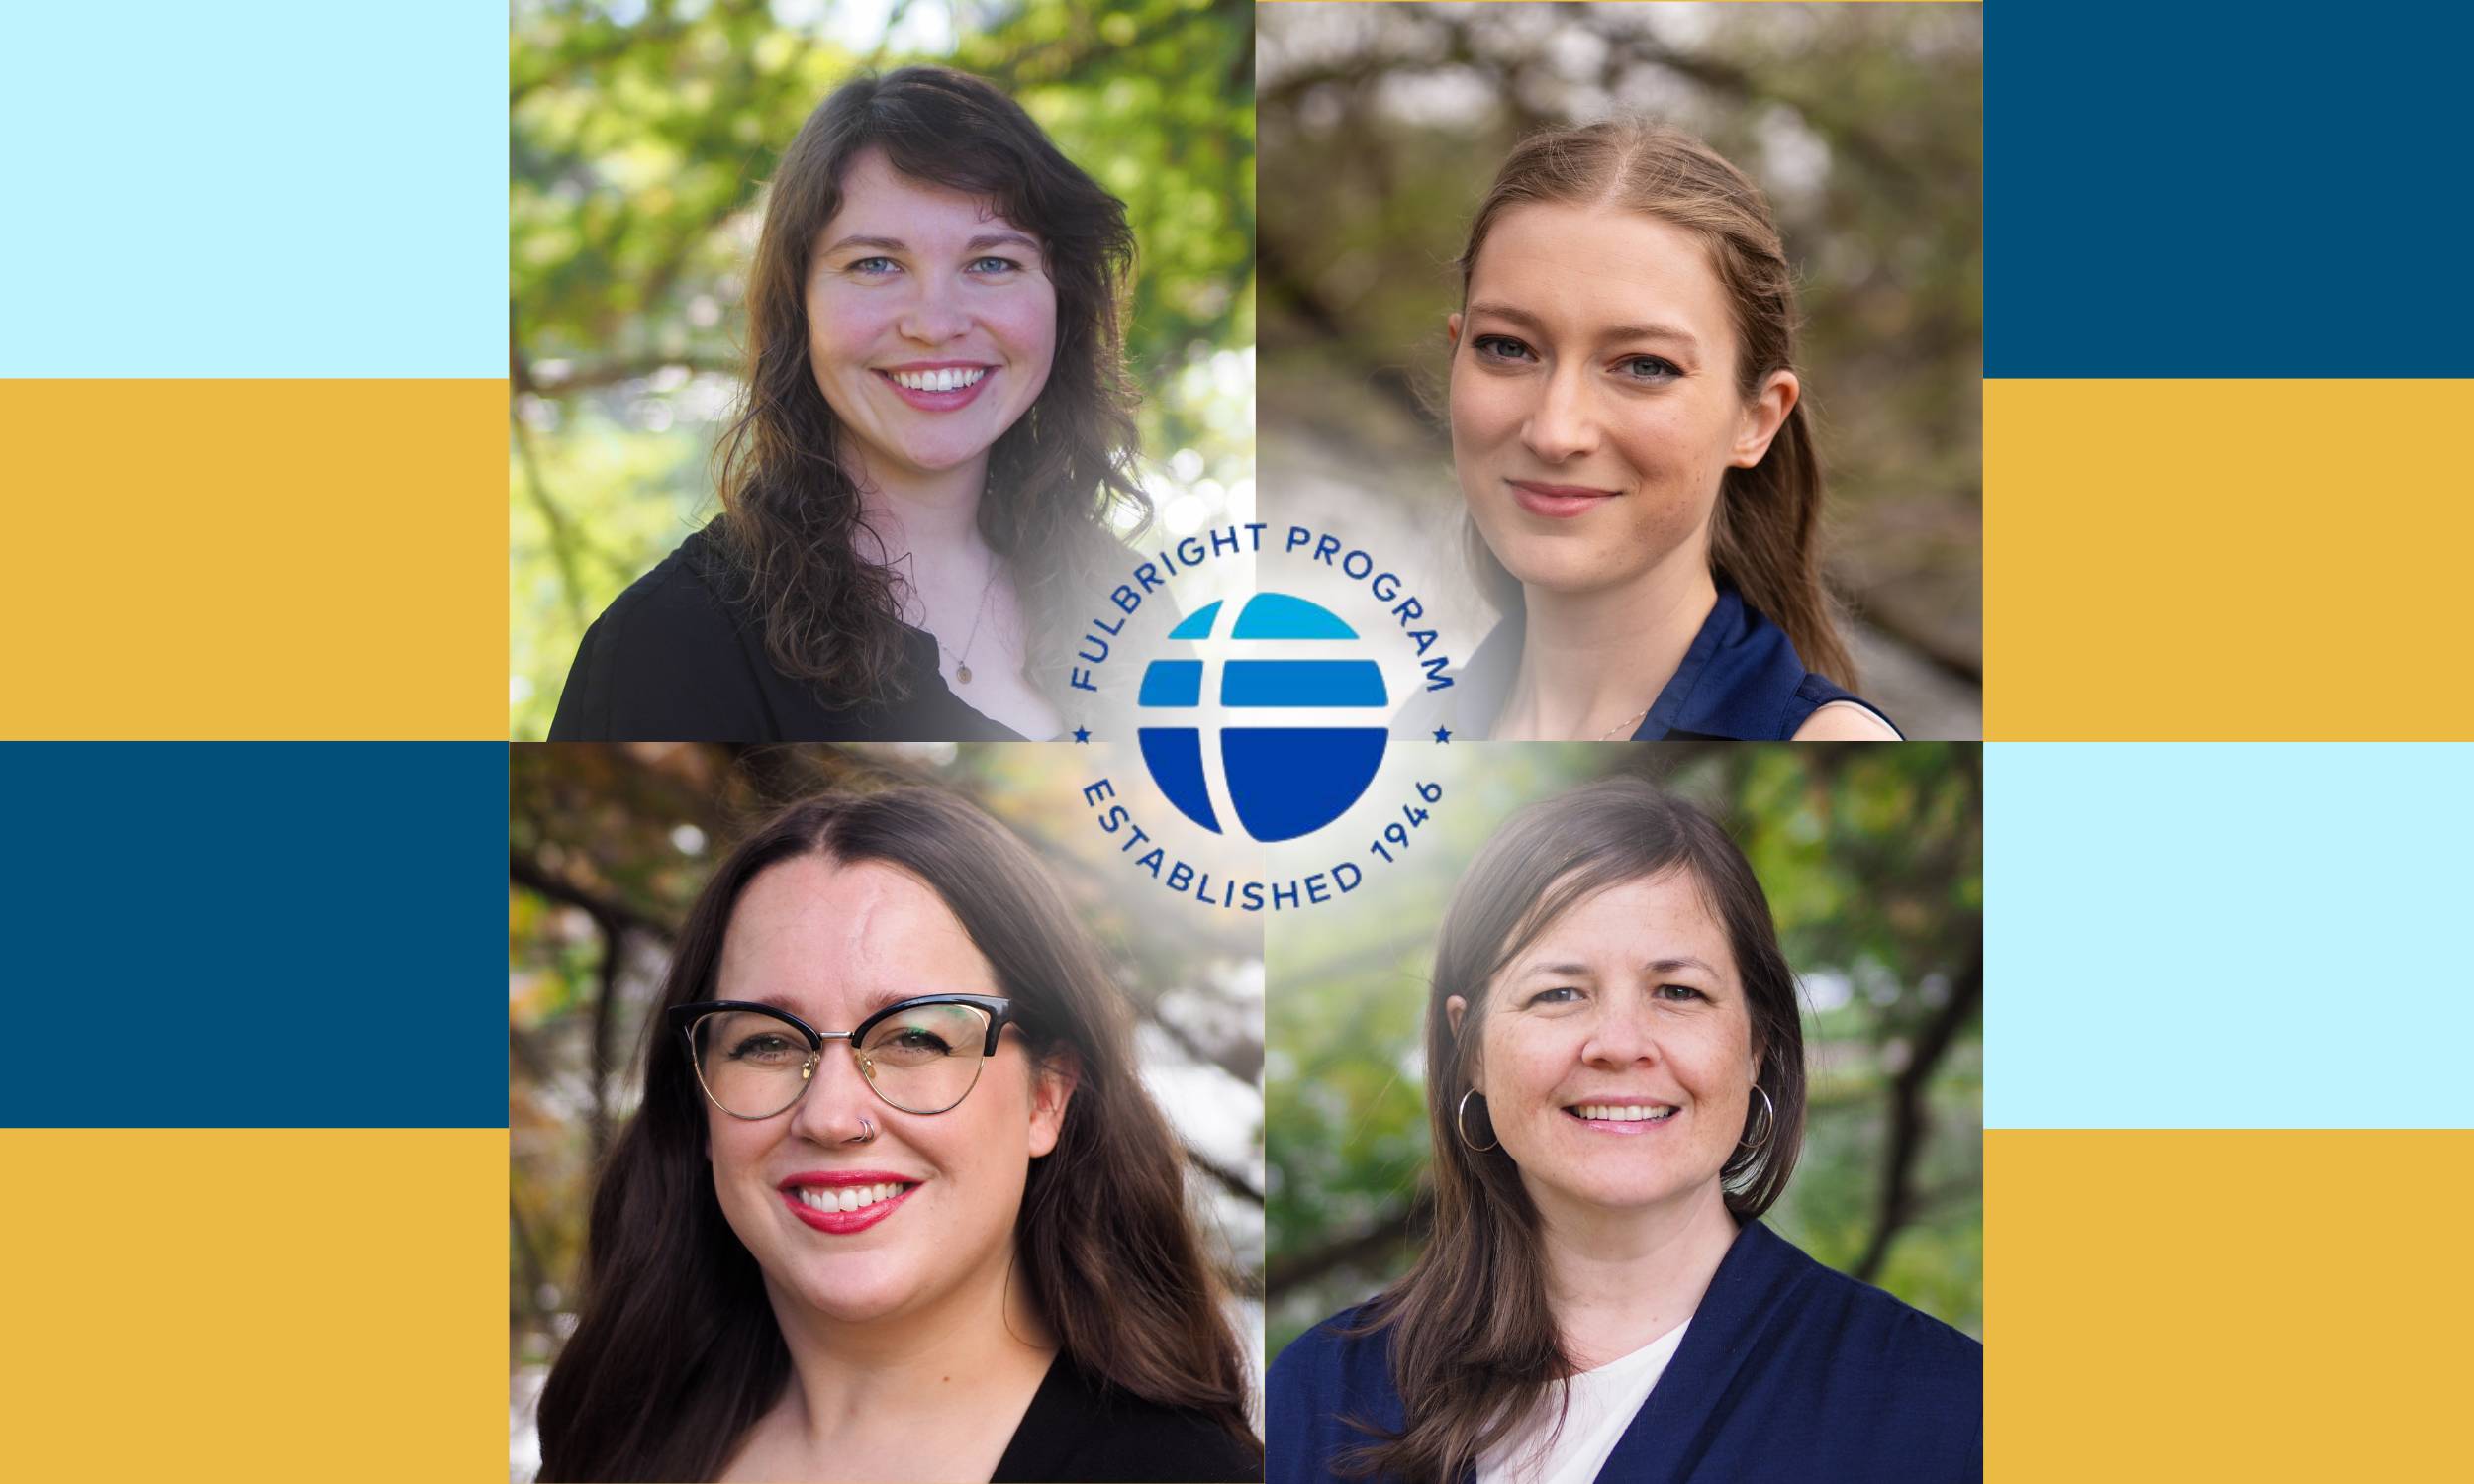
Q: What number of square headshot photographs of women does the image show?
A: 4